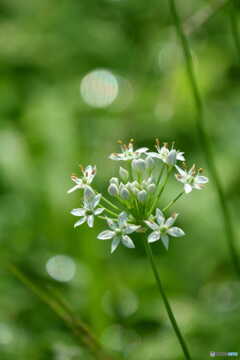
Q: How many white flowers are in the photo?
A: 7